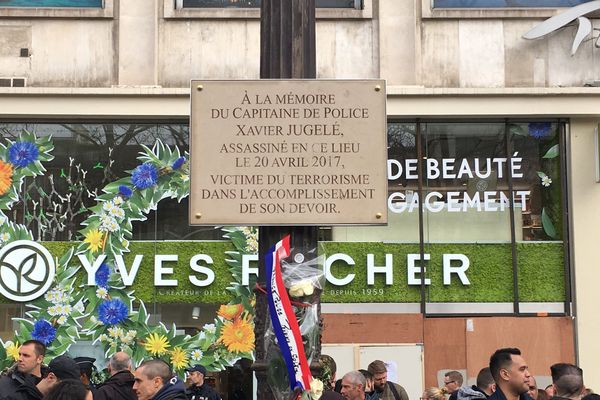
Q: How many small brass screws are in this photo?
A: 4